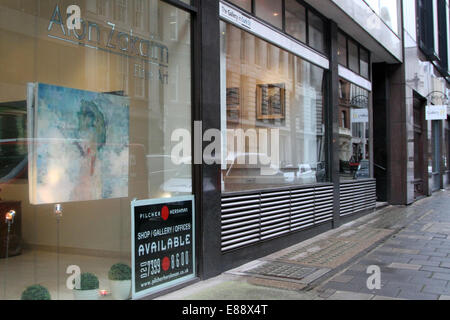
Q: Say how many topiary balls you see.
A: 3